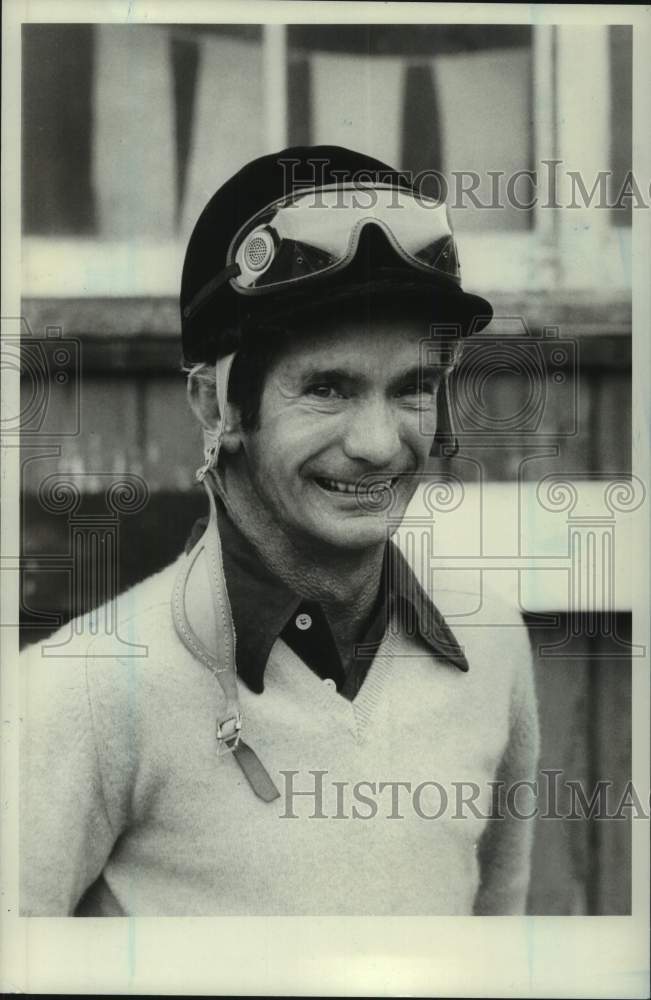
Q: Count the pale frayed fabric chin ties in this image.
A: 1